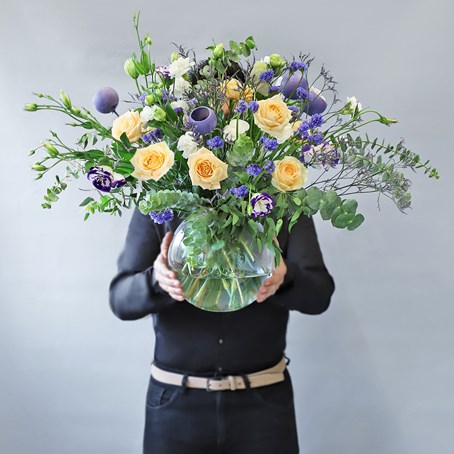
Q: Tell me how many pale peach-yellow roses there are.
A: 5